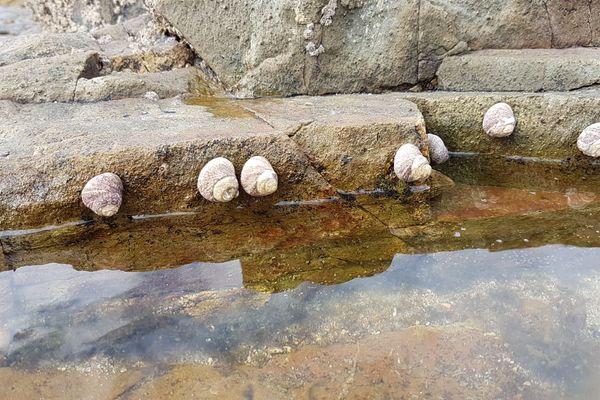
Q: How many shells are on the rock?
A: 7